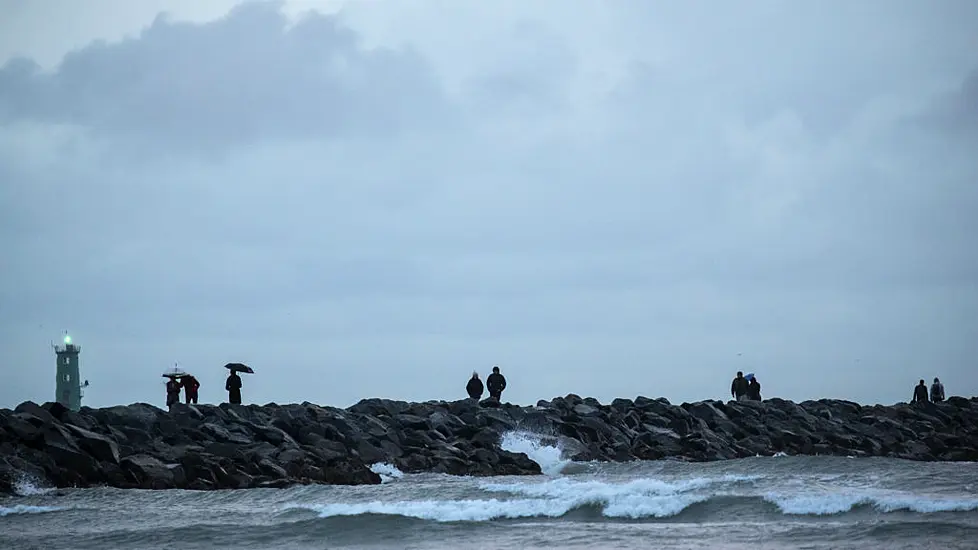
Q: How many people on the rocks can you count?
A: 9